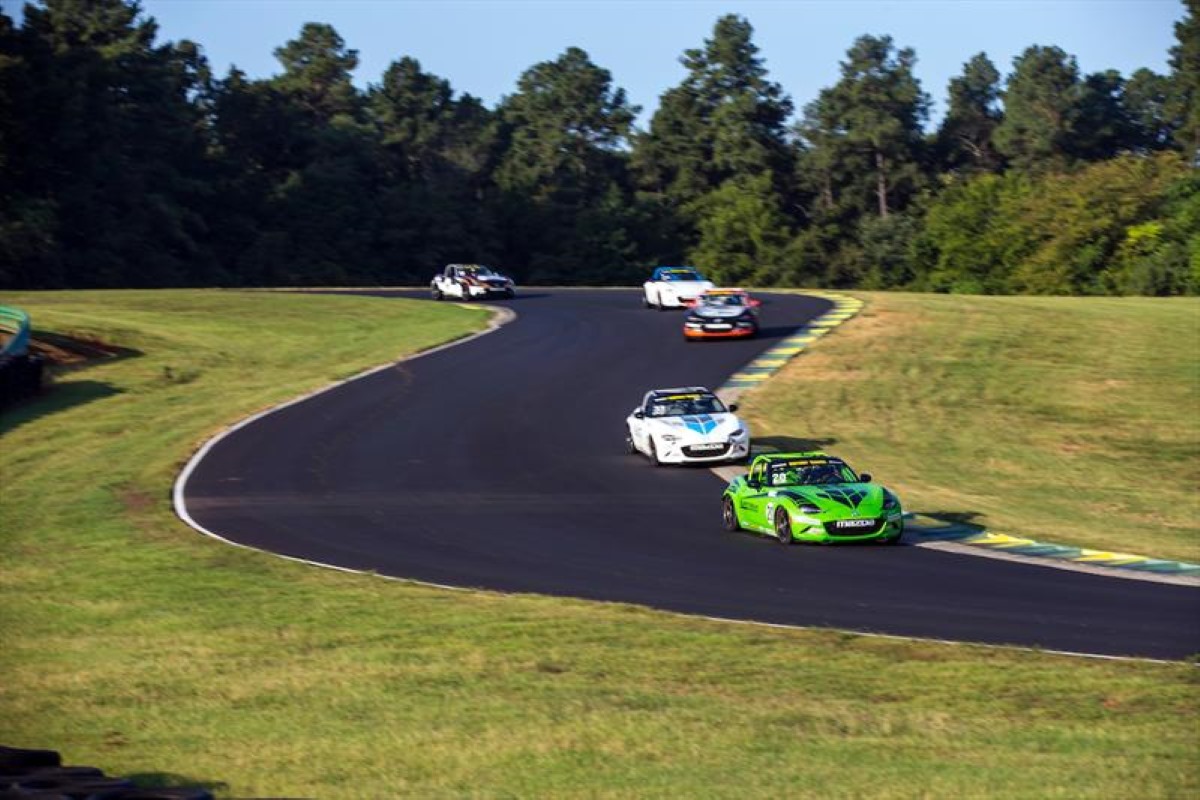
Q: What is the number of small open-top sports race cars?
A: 5